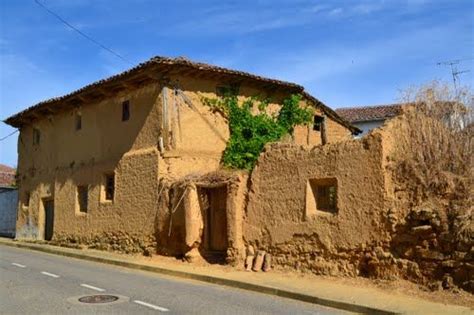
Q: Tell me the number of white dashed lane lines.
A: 4